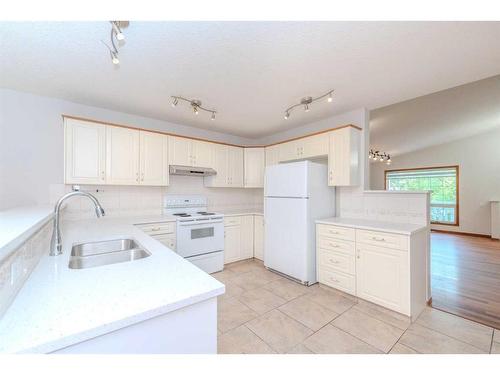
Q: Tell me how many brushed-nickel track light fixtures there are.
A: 3